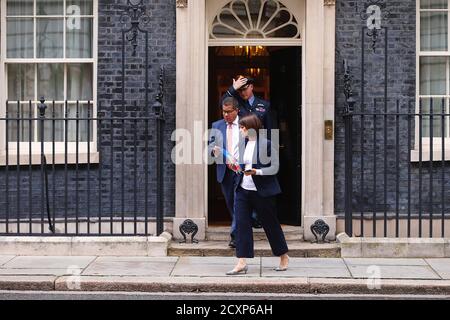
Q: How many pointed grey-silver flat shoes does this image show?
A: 2